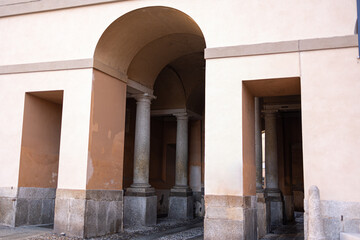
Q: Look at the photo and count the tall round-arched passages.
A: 1